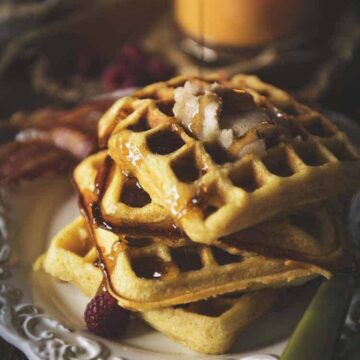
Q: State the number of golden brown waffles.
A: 4